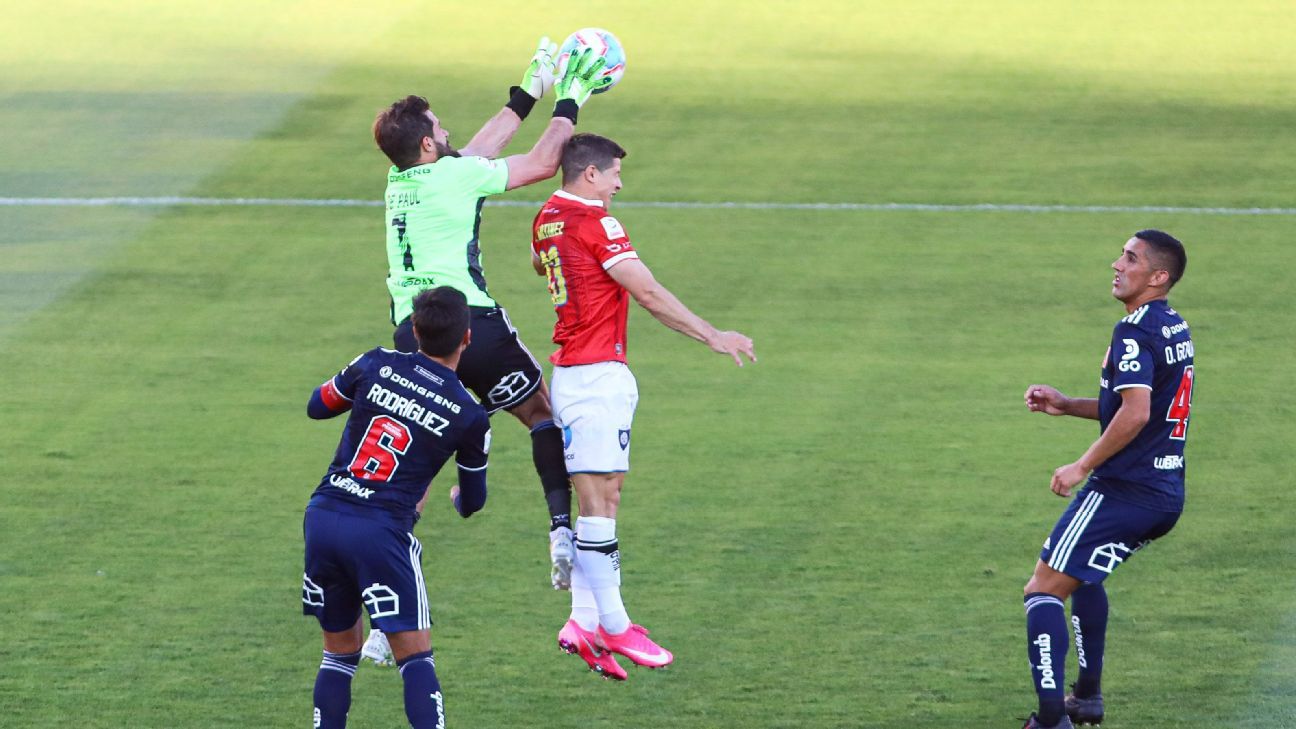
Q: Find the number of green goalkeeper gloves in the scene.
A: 2